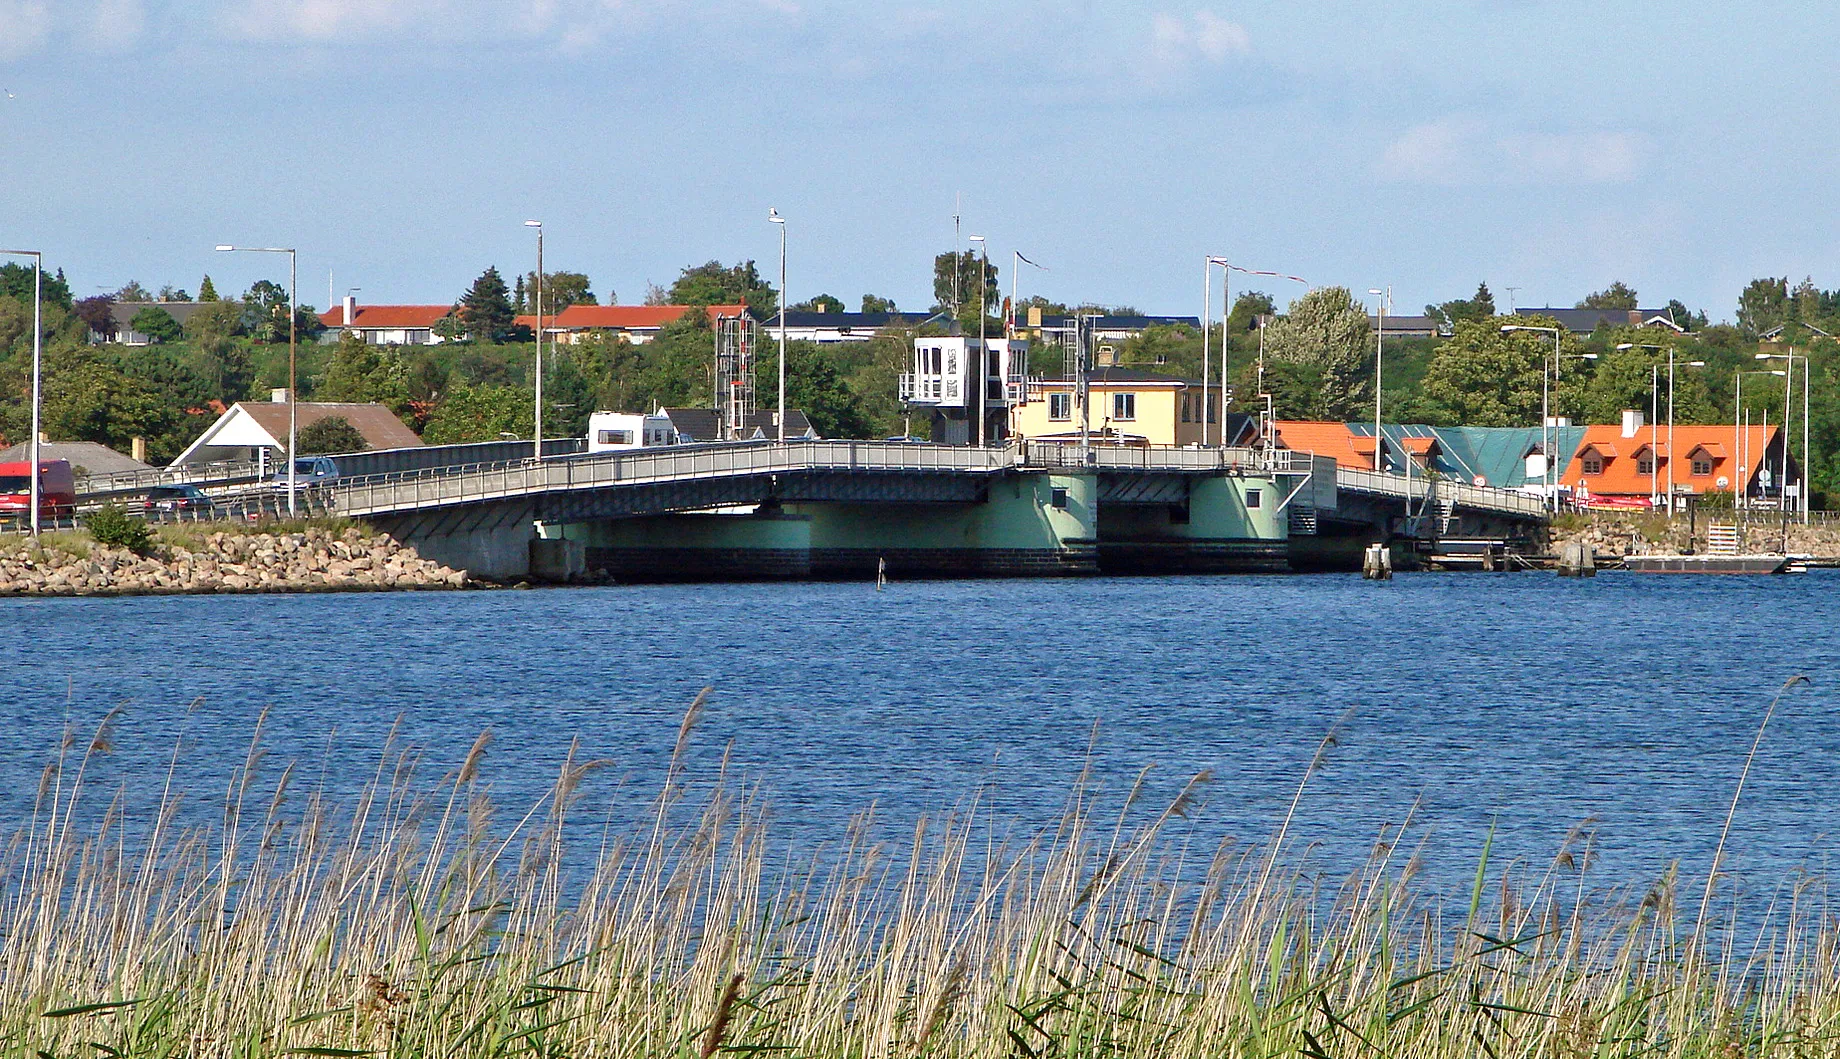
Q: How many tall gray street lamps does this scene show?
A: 13